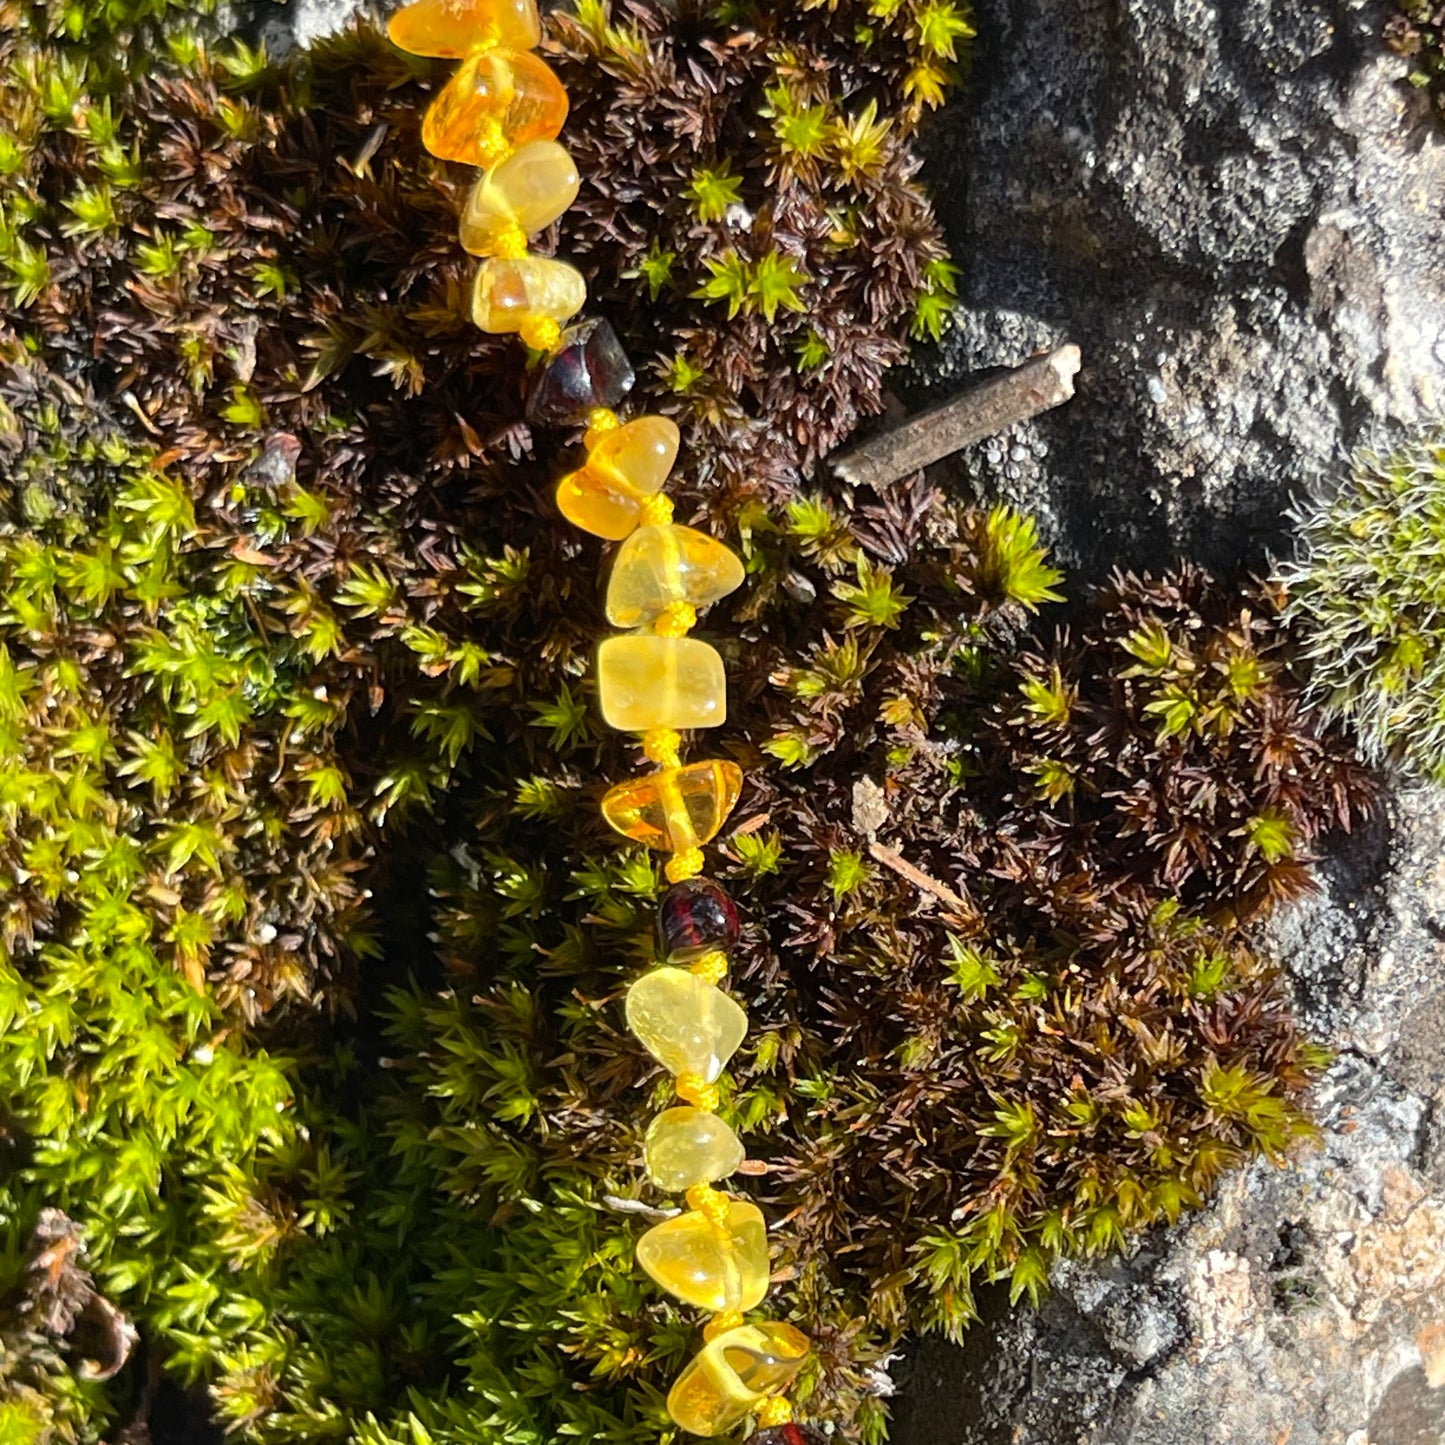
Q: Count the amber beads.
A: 12